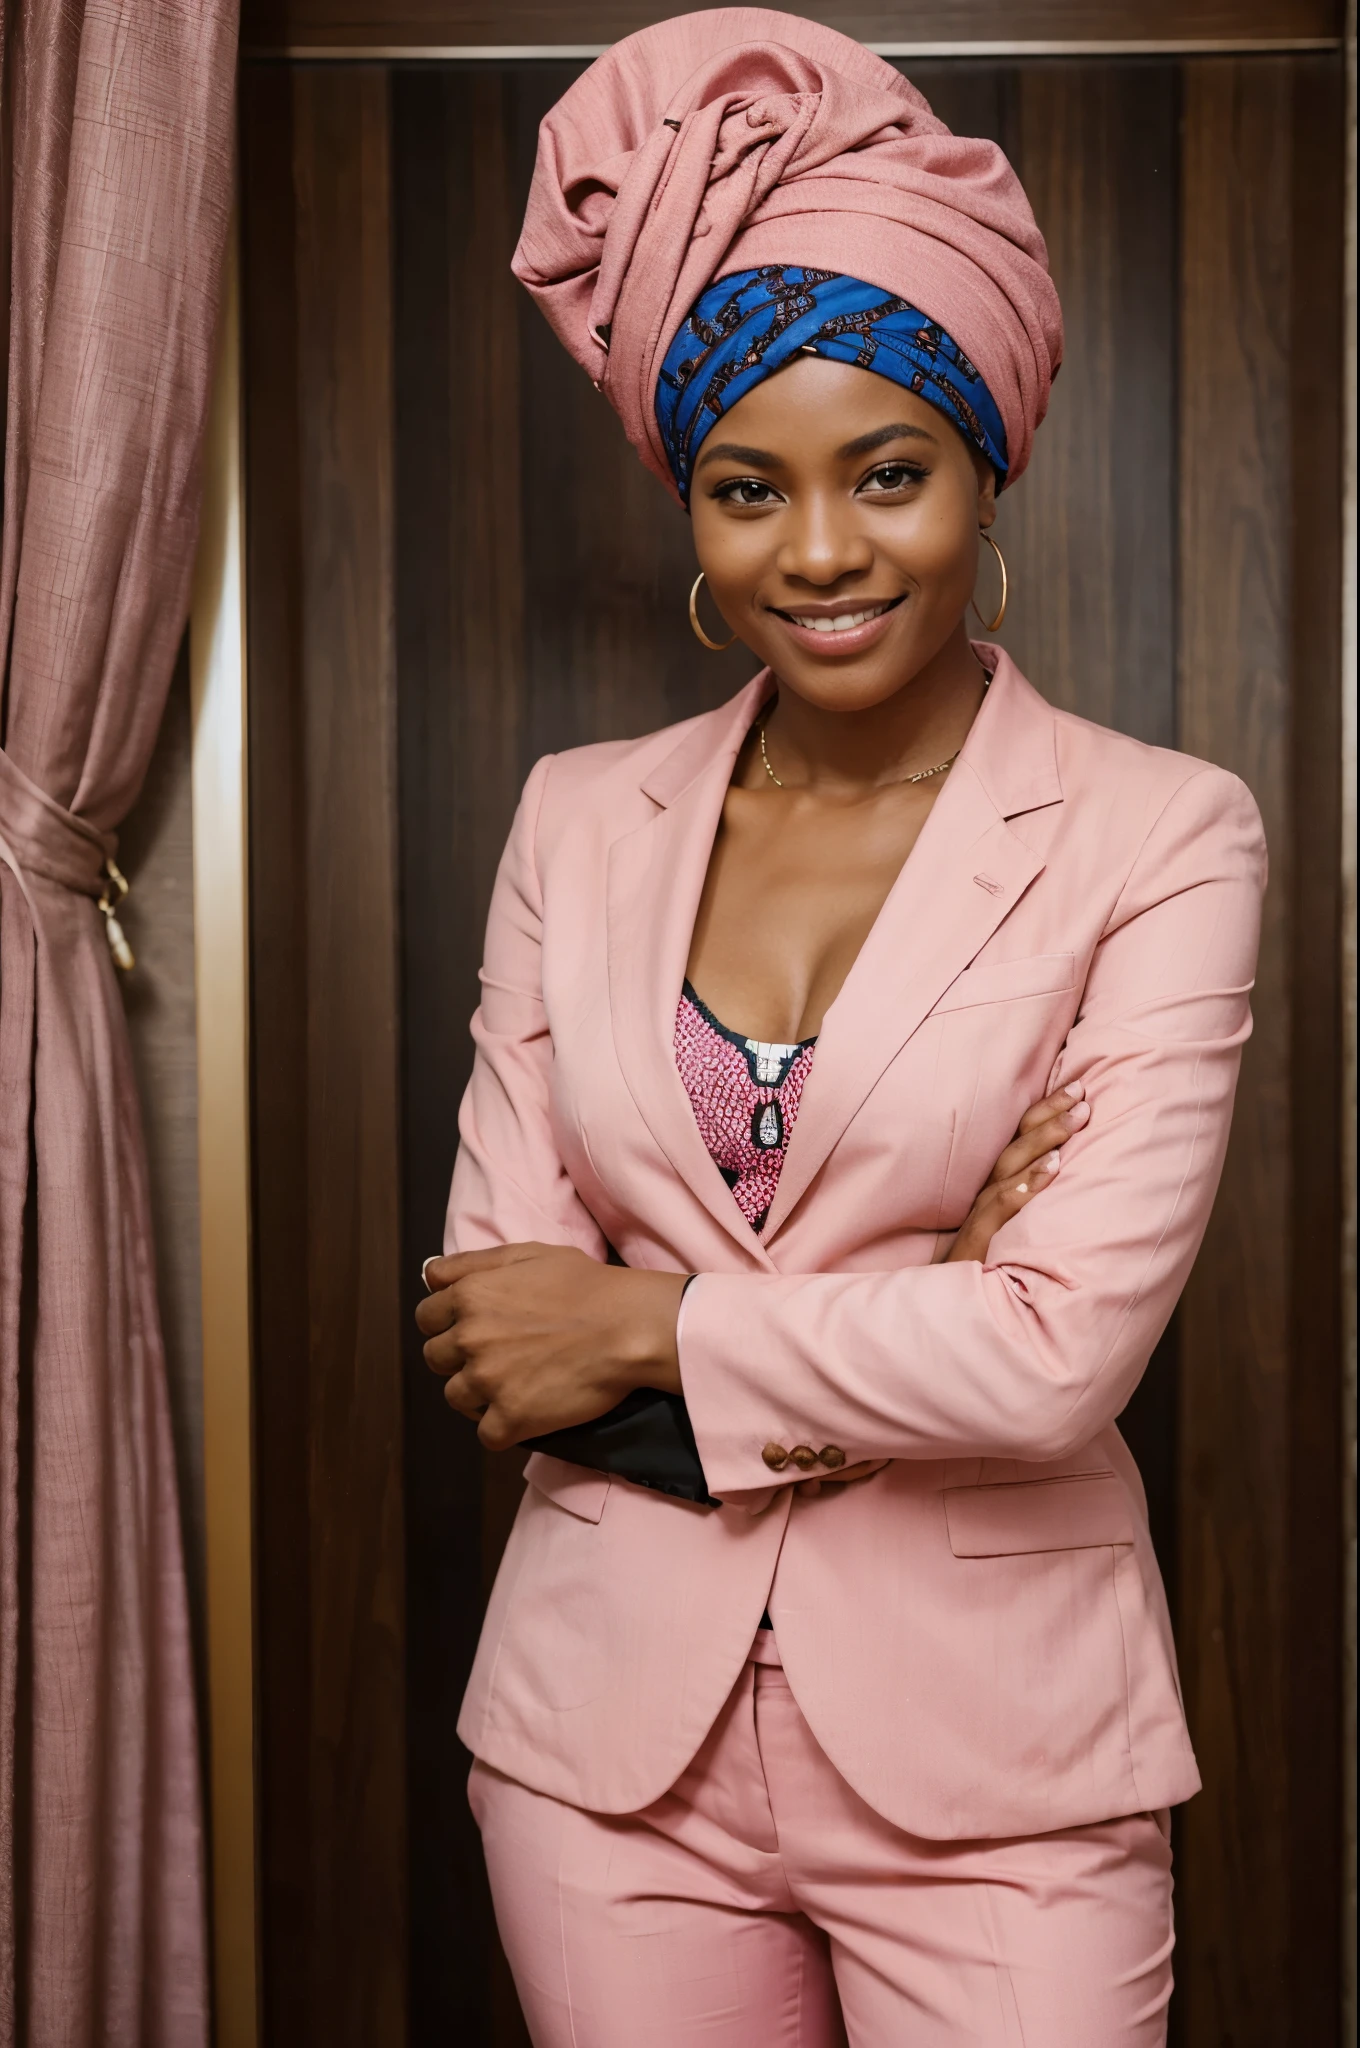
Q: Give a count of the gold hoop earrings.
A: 2